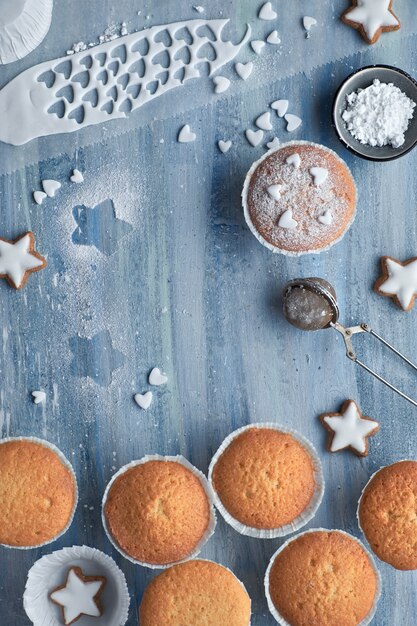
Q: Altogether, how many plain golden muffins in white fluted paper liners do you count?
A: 6